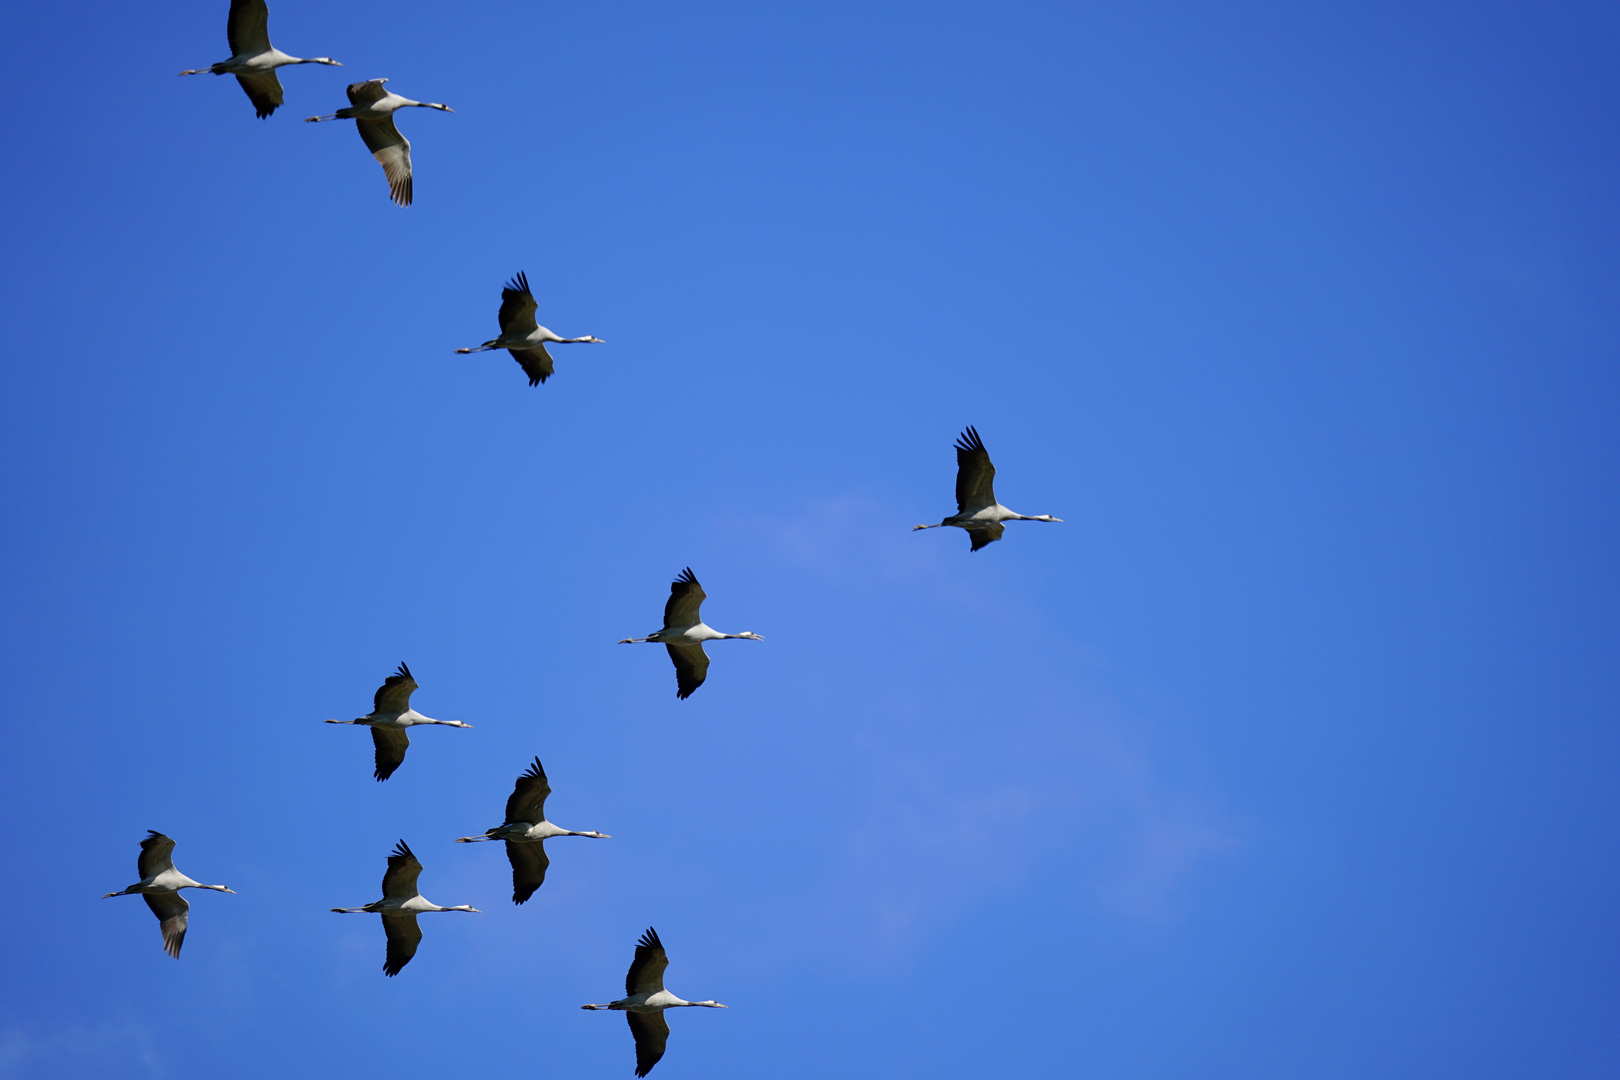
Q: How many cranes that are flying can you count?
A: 10